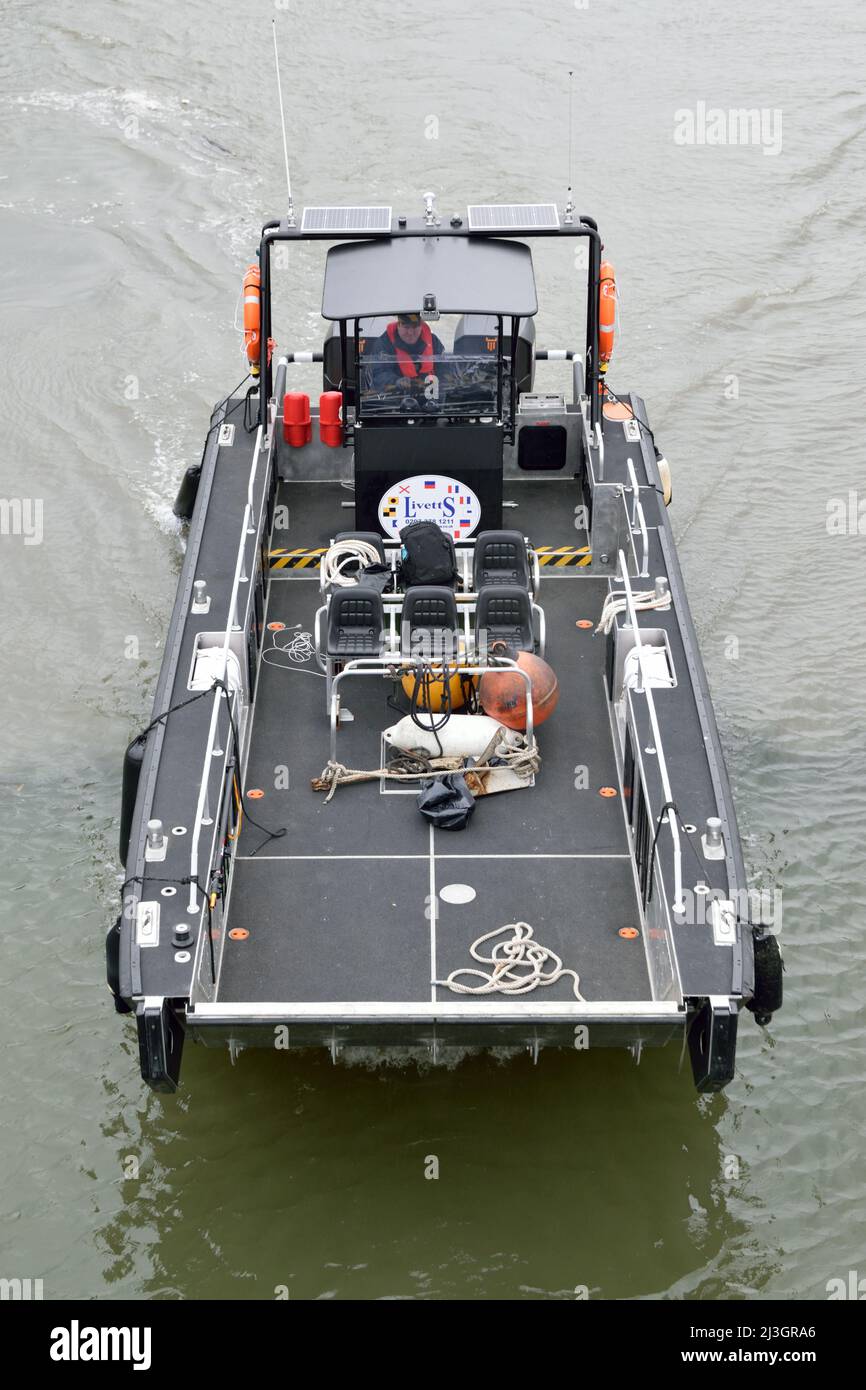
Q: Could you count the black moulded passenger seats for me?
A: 6